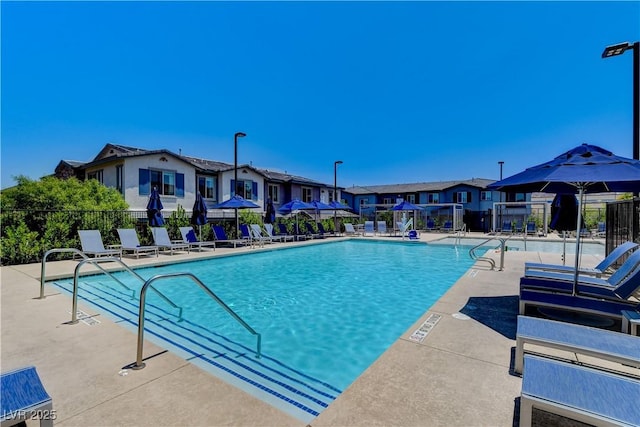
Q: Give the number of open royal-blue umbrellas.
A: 6